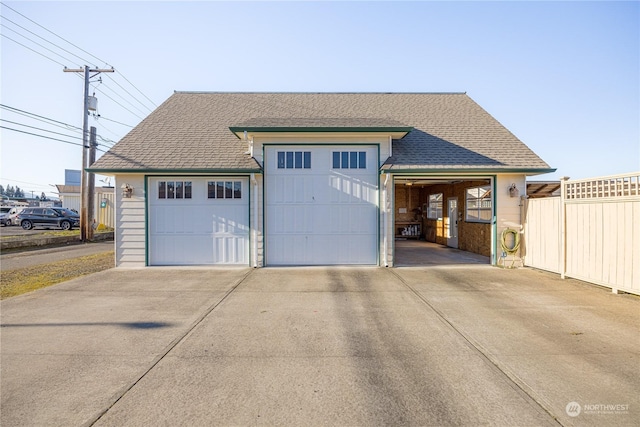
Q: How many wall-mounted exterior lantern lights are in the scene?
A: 2